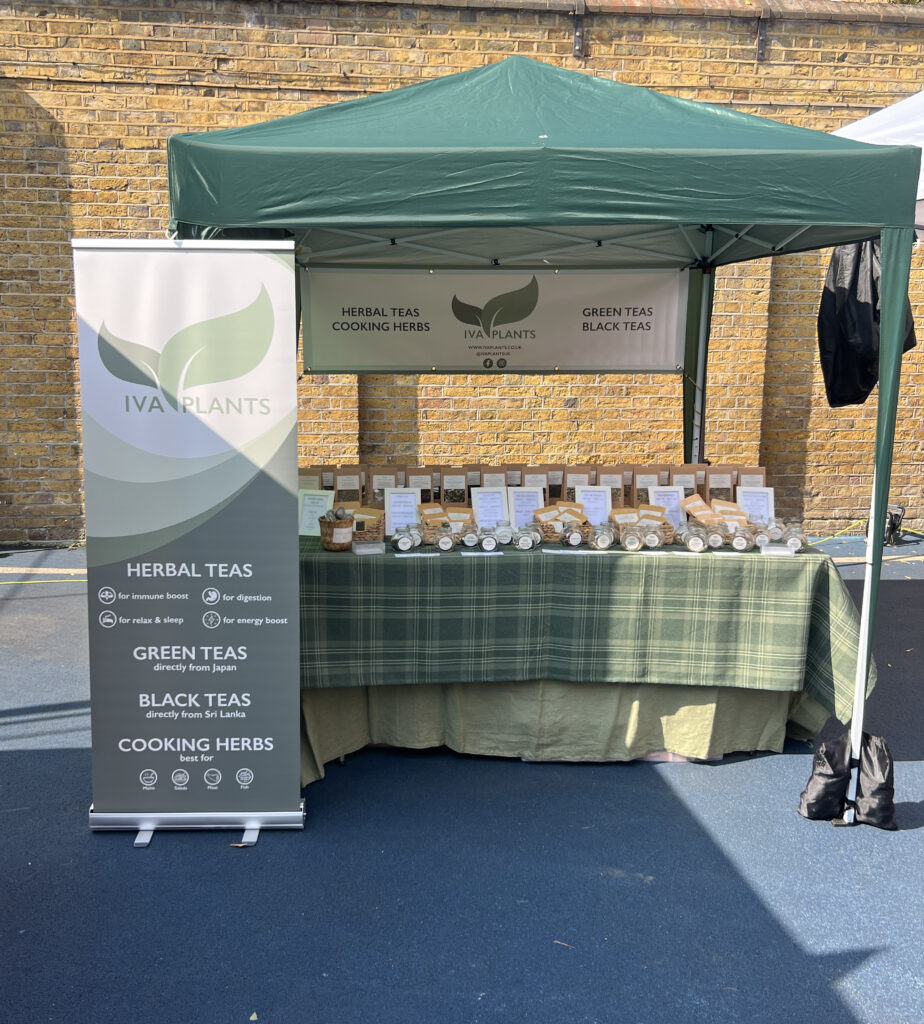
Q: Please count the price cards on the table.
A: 7